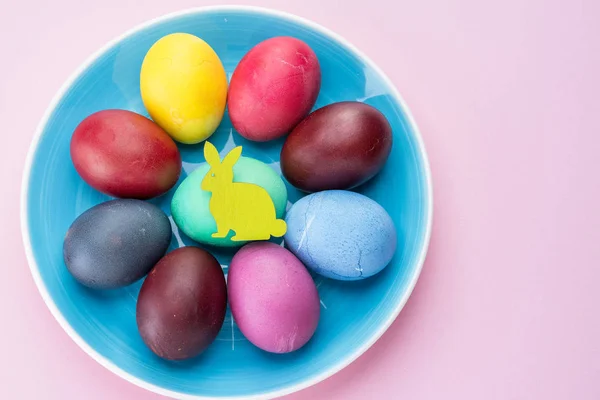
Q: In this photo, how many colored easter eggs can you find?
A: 9